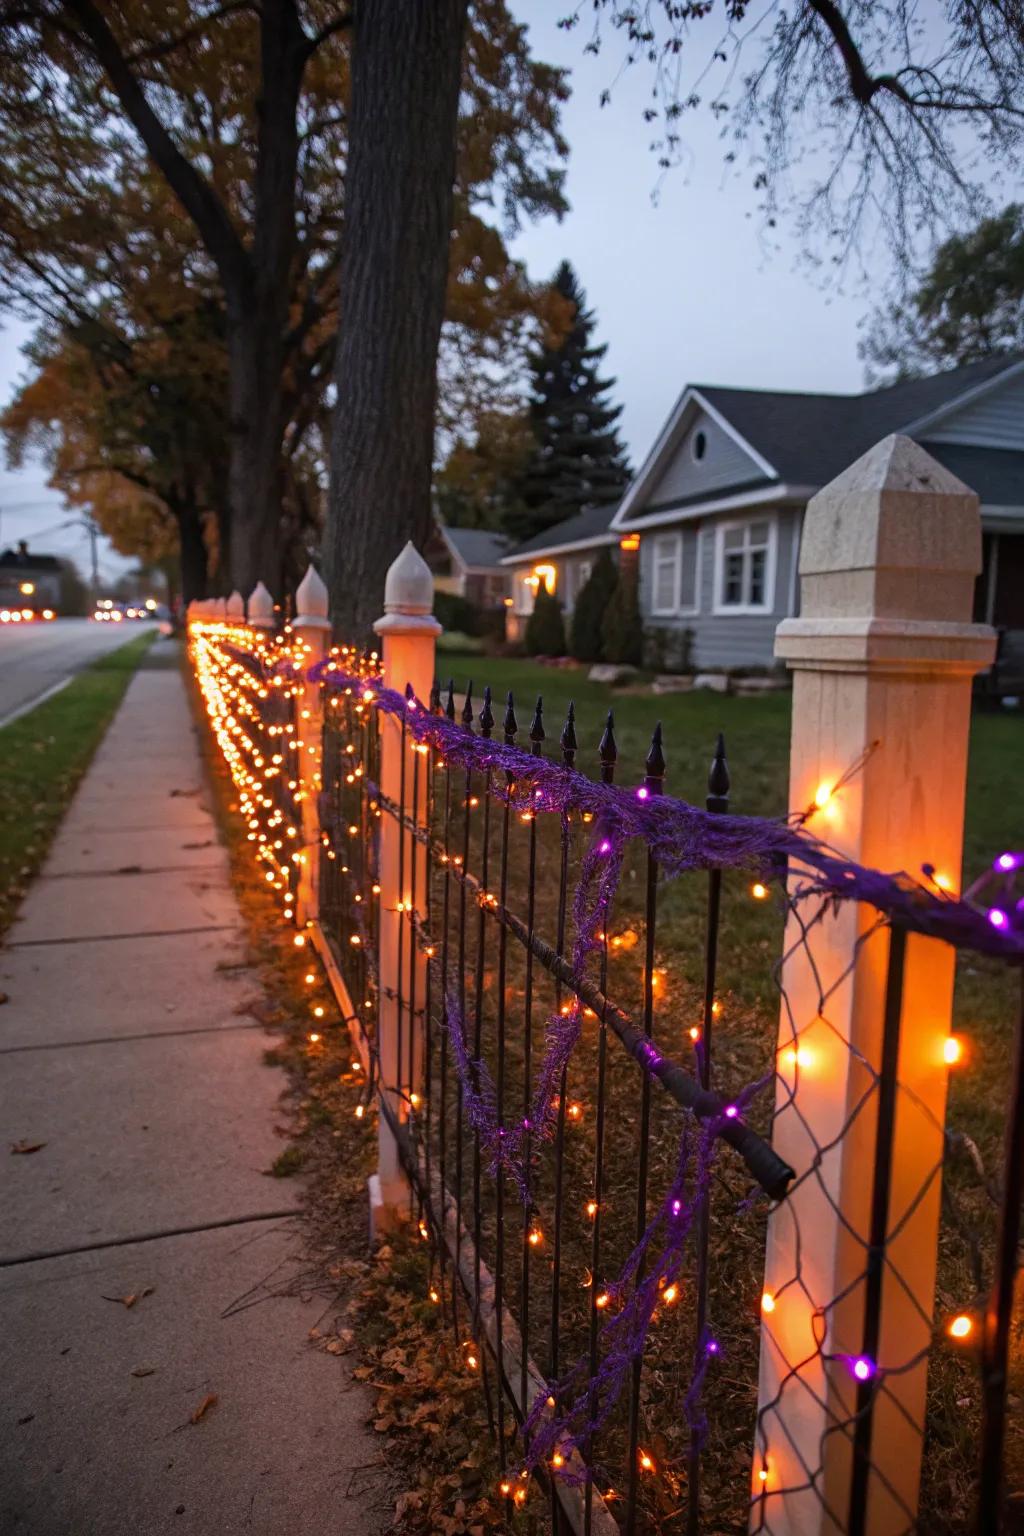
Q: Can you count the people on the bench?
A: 0